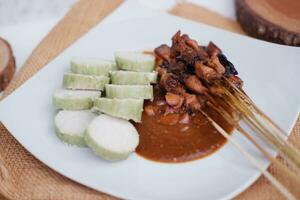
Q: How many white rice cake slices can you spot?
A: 9